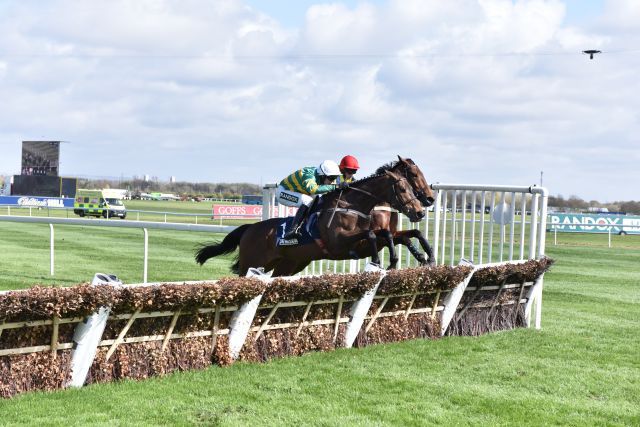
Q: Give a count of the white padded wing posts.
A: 4